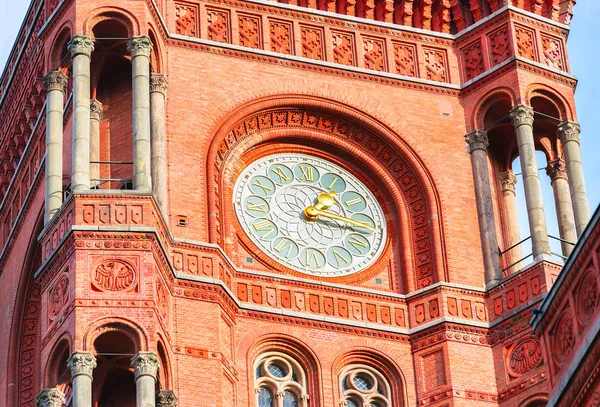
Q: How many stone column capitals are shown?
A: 14